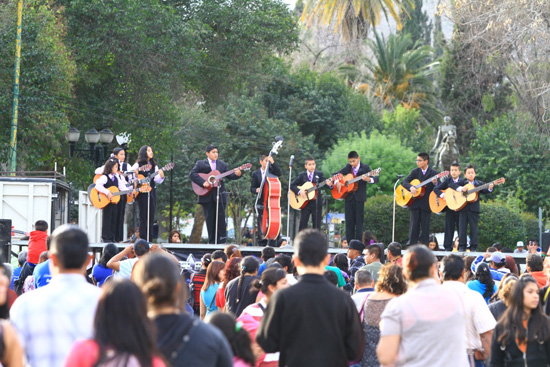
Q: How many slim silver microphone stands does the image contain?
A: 4